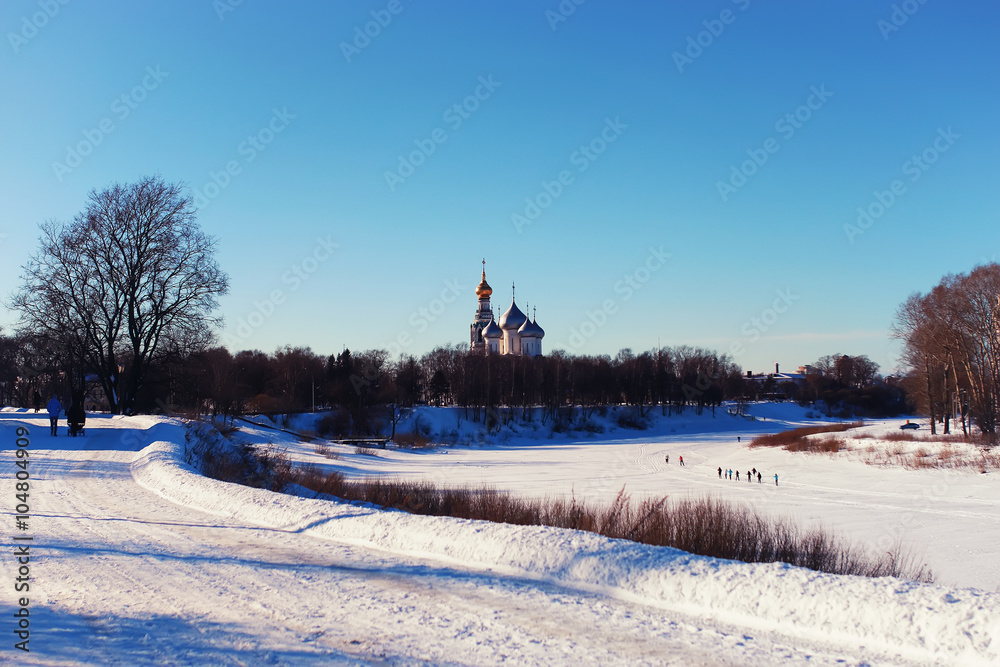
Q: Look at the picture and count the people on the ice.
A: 11